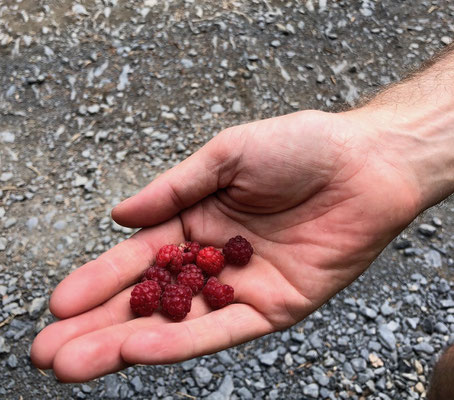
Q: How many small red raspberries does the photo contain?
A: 9